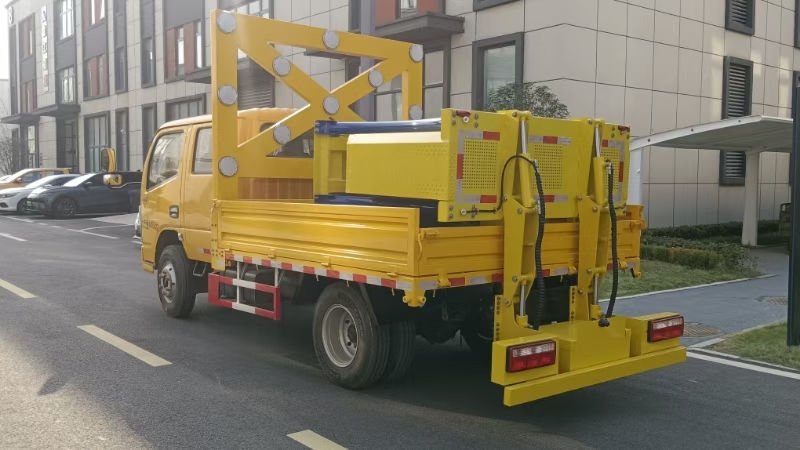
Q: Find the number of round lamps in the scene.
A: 10